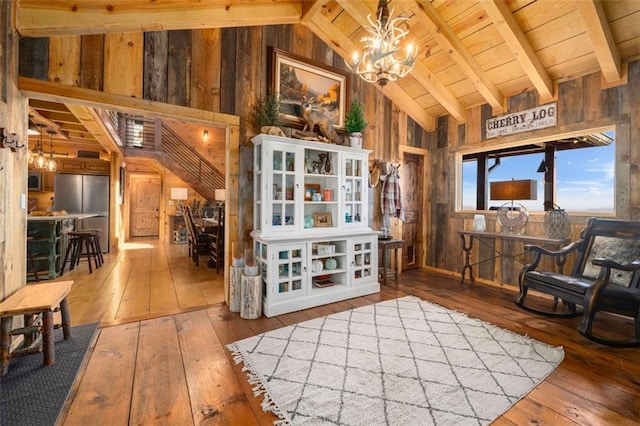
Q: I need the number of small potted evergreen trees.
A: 2